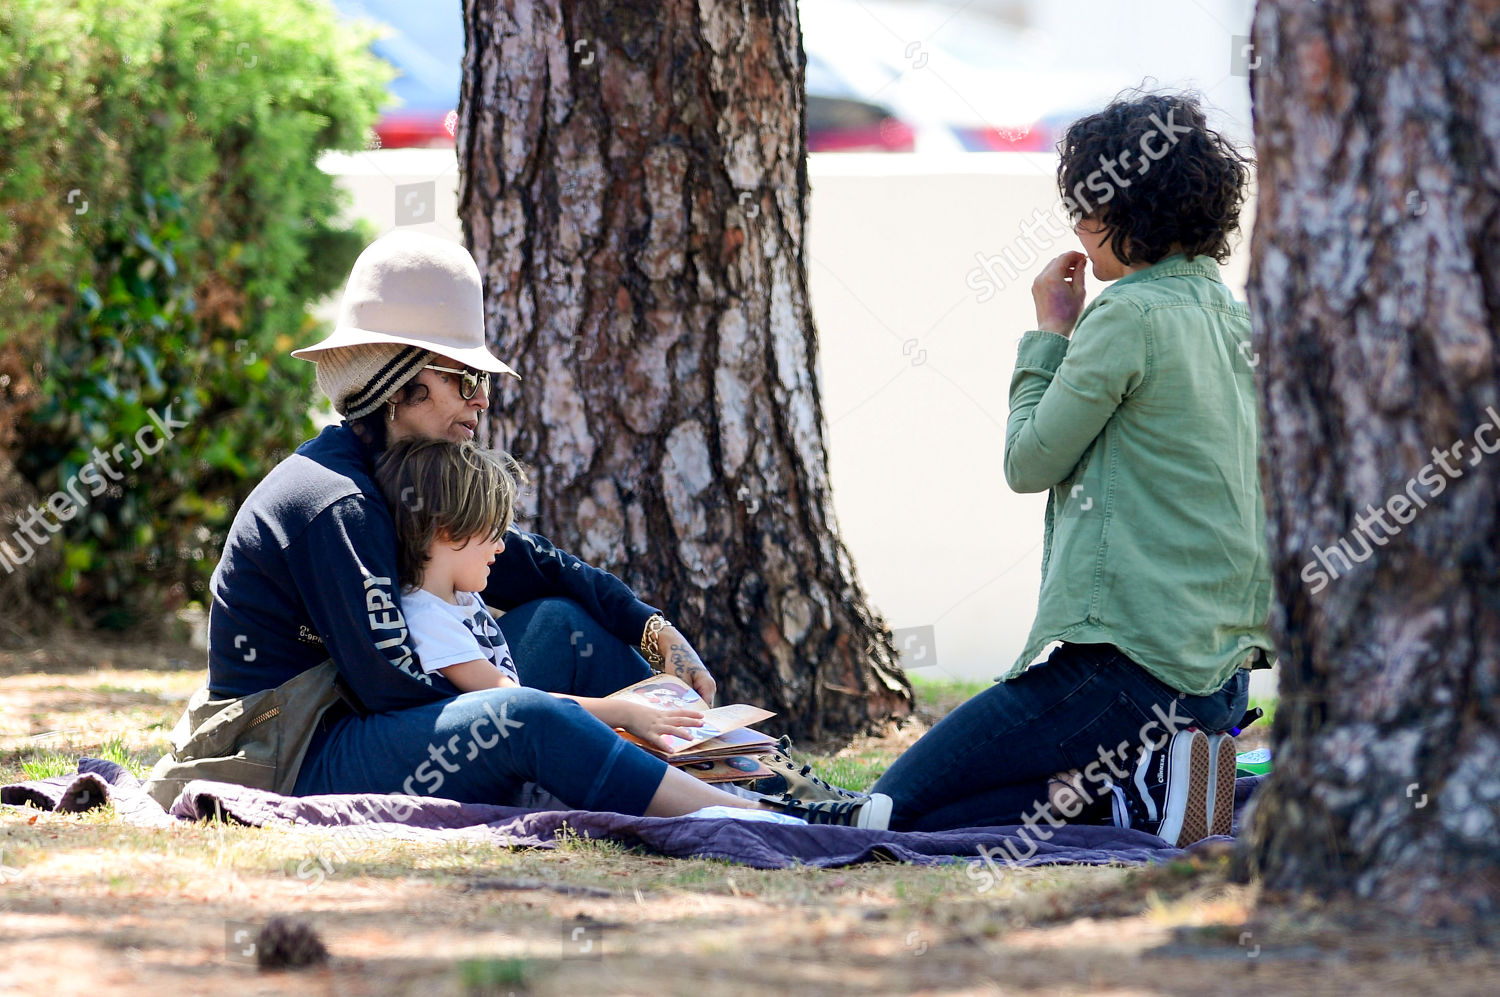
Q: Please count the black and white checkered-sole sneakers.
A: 2